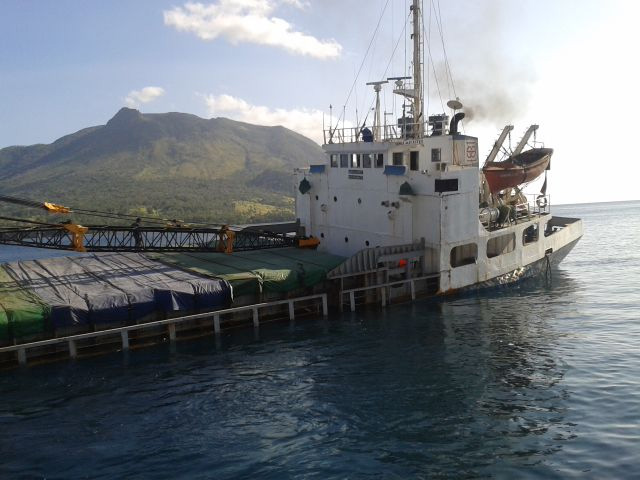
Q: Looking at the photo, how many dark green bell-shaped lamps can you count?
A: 2